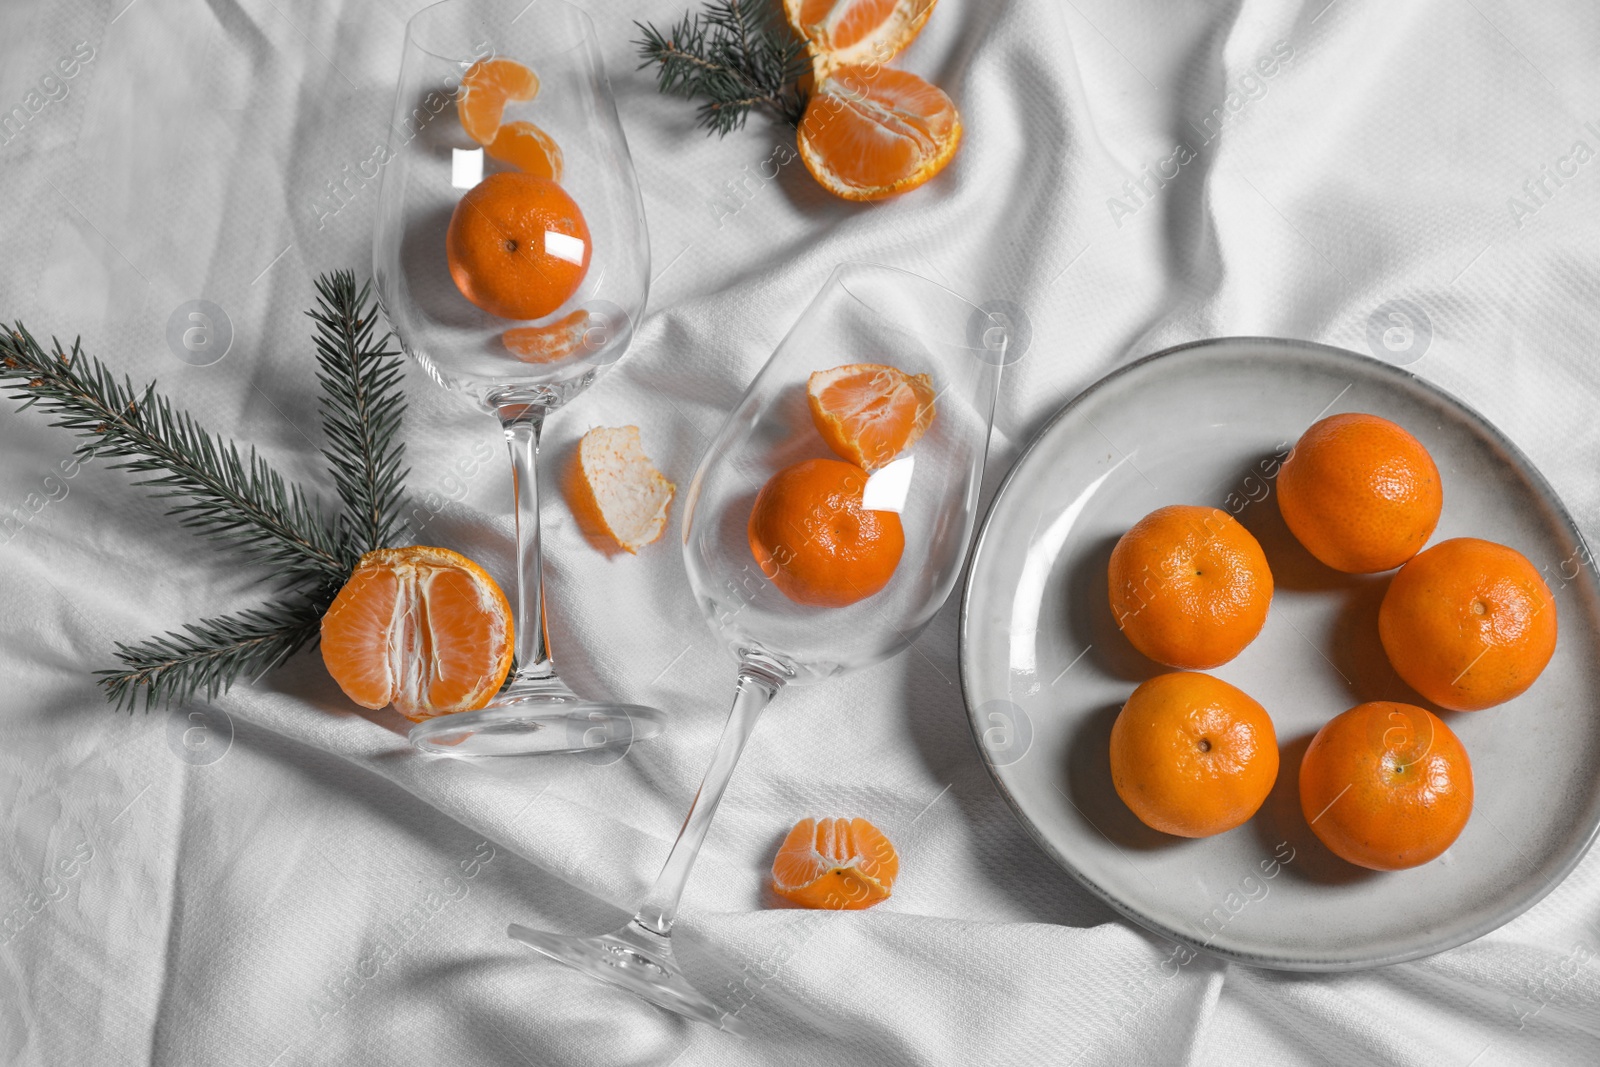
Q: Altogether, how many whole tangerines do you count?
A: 7